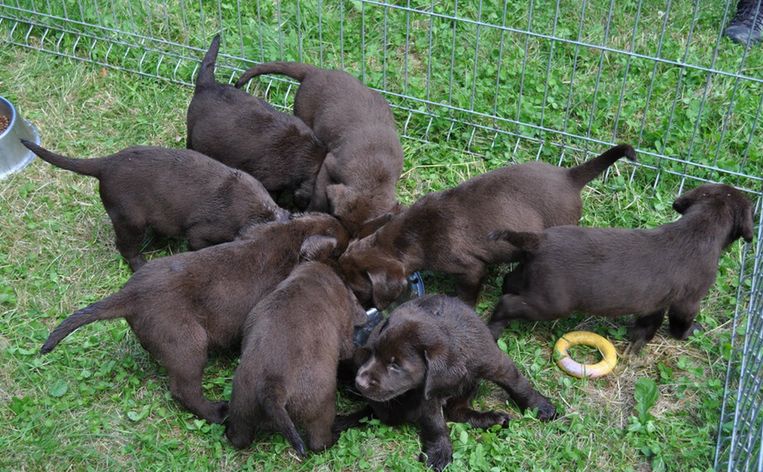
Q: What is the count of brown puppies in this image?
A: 8